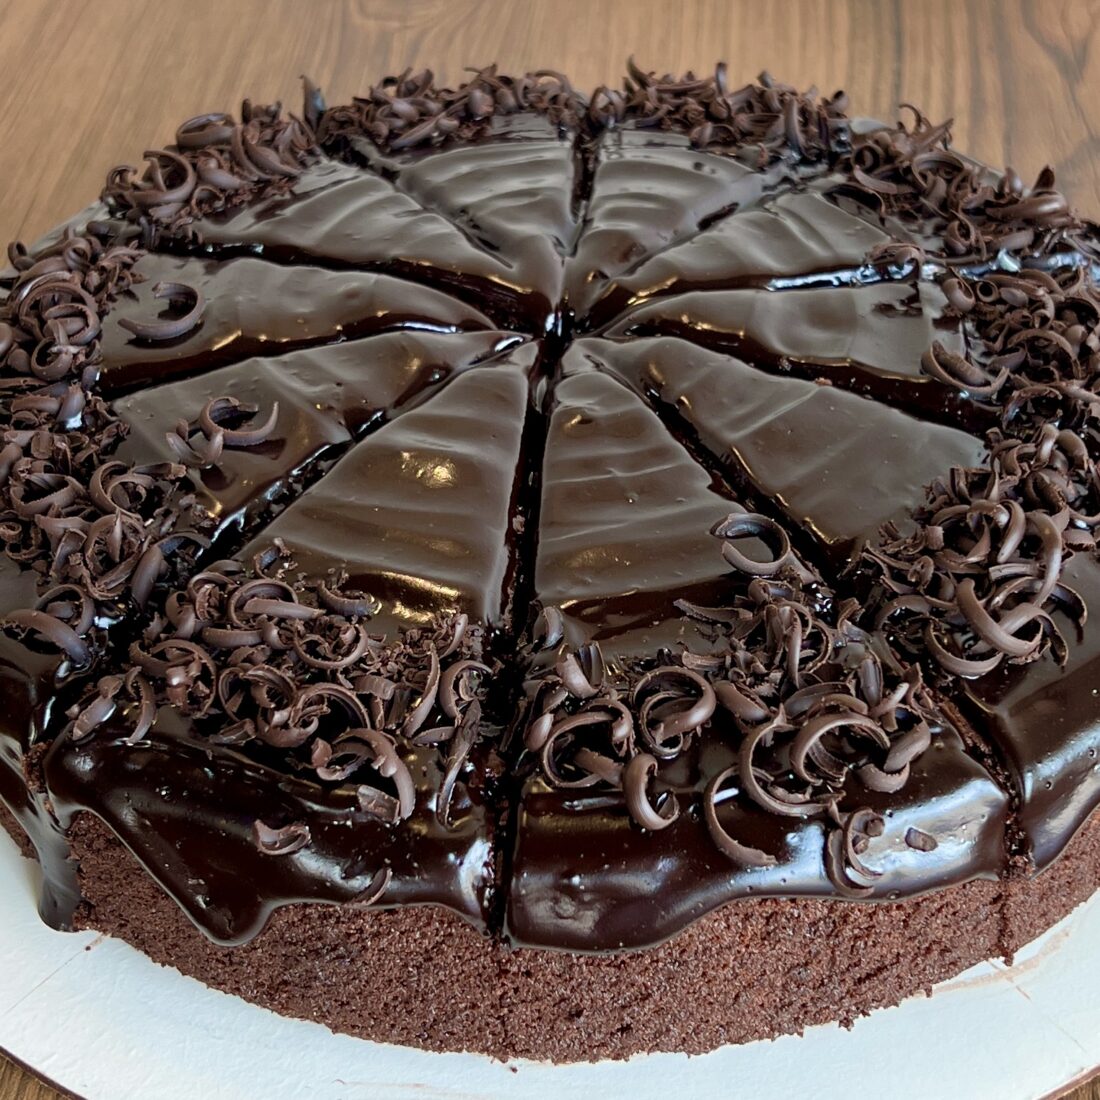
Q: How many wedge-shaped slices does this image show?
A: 10